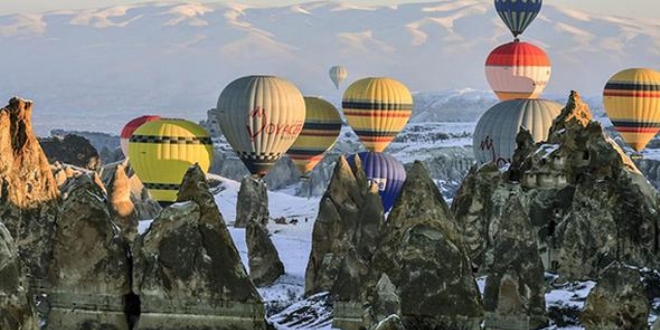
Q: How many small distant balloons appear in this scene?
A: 1